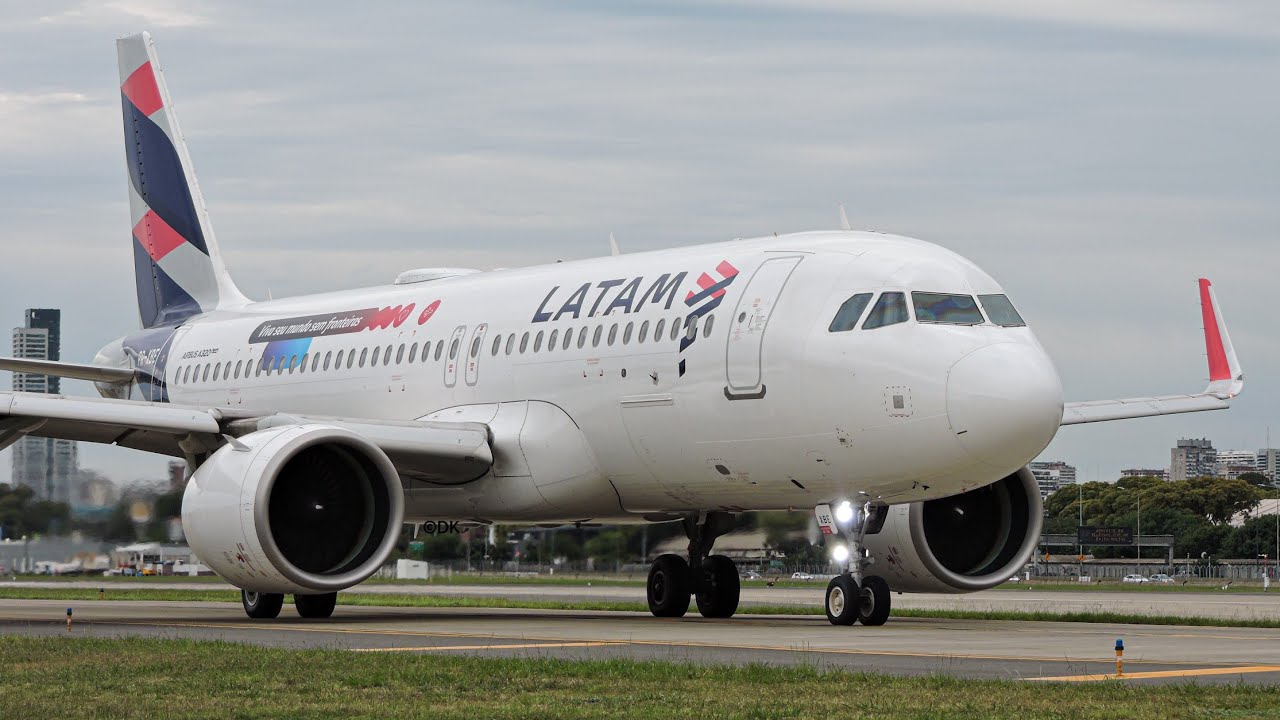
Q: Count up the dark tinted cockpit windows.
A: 4